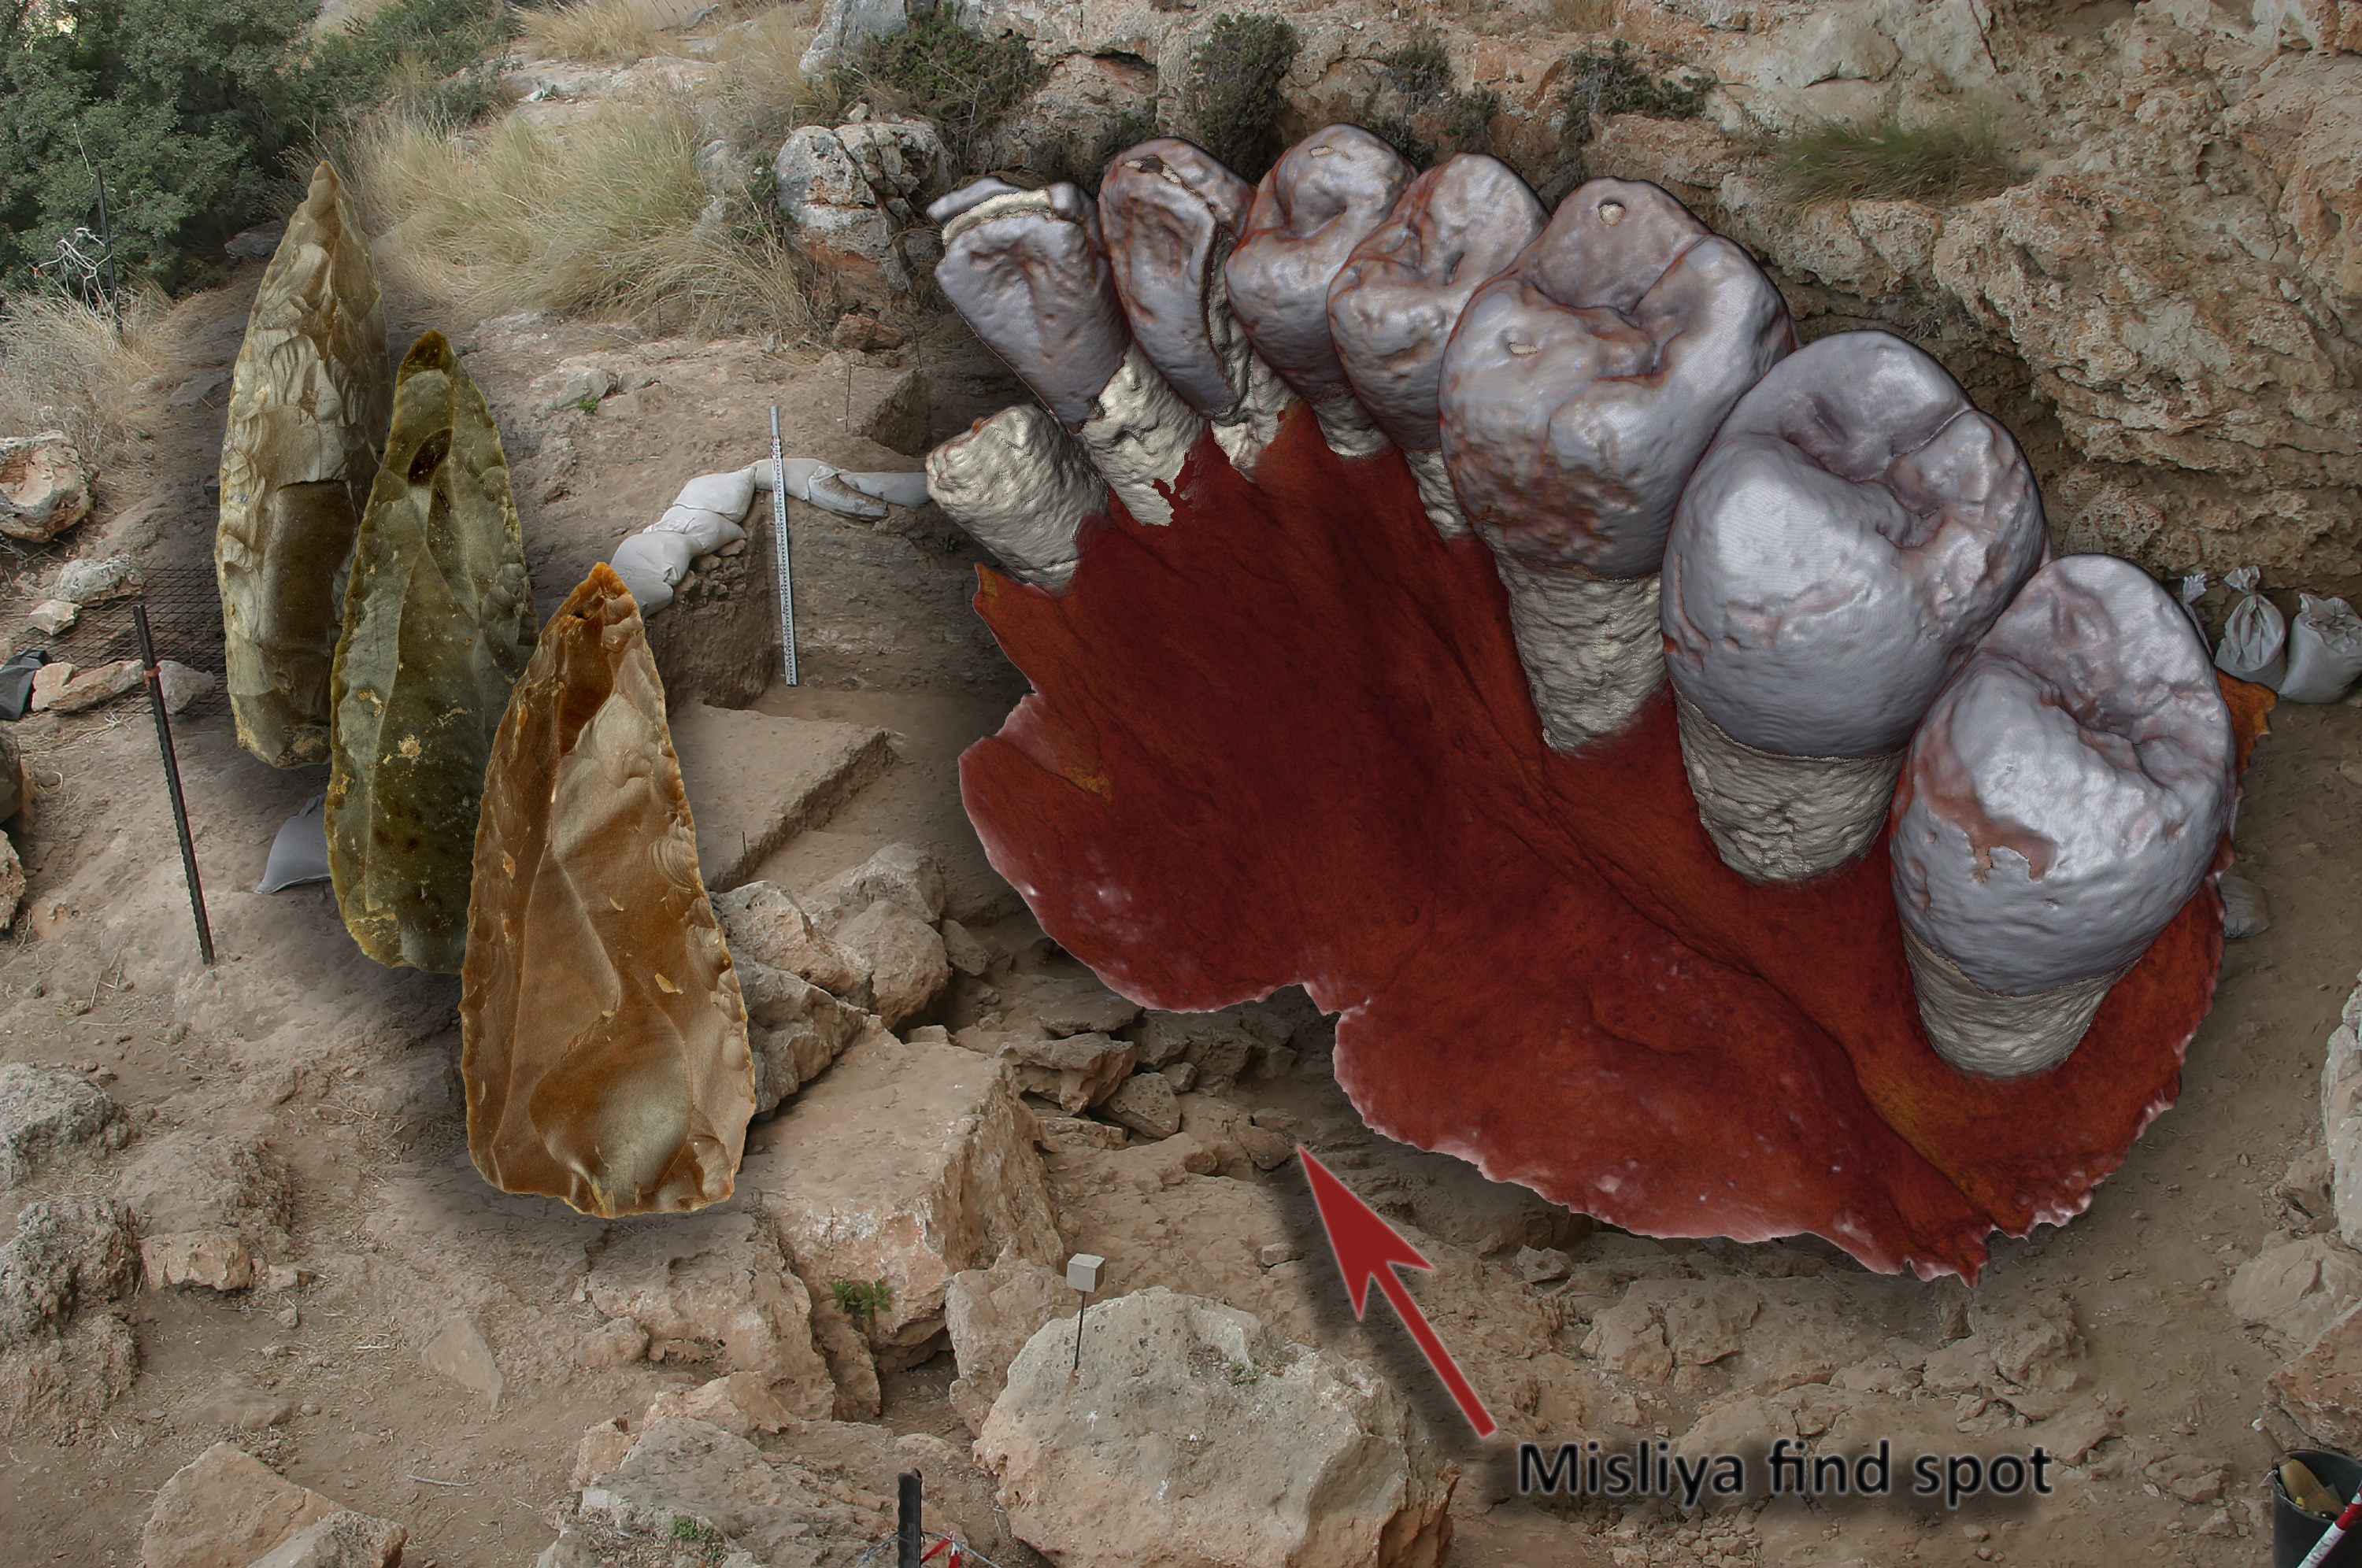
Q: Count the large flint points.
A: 3